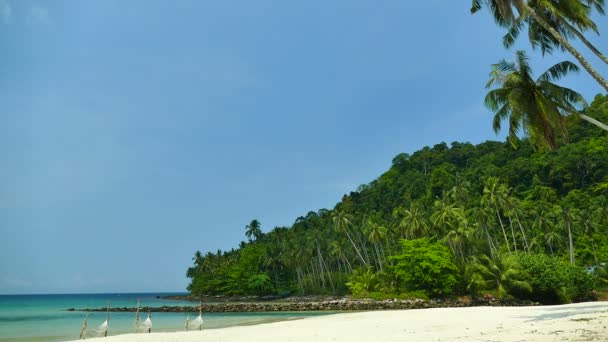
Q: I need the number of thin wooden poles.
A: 6